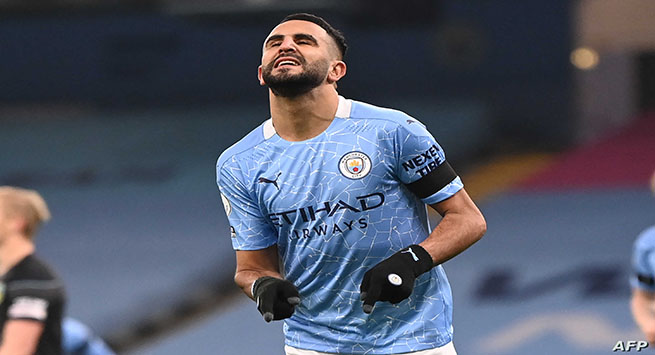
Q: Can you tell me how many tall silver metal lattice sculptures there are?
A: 0